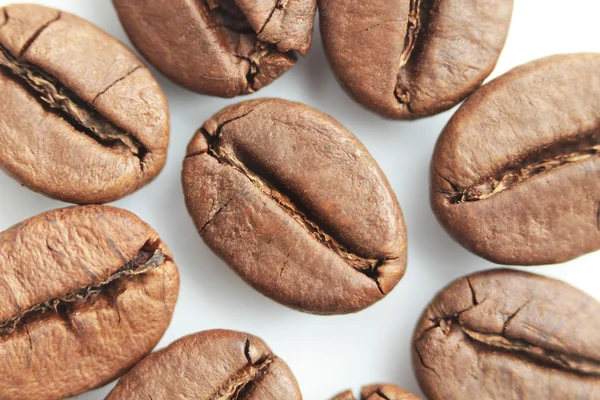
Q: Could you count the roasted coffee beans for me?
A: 9